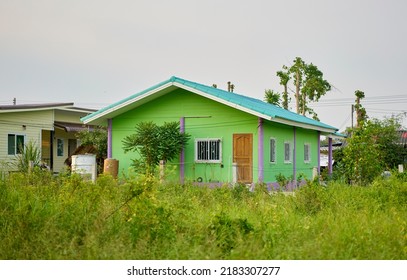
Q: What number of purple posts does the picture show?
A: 6